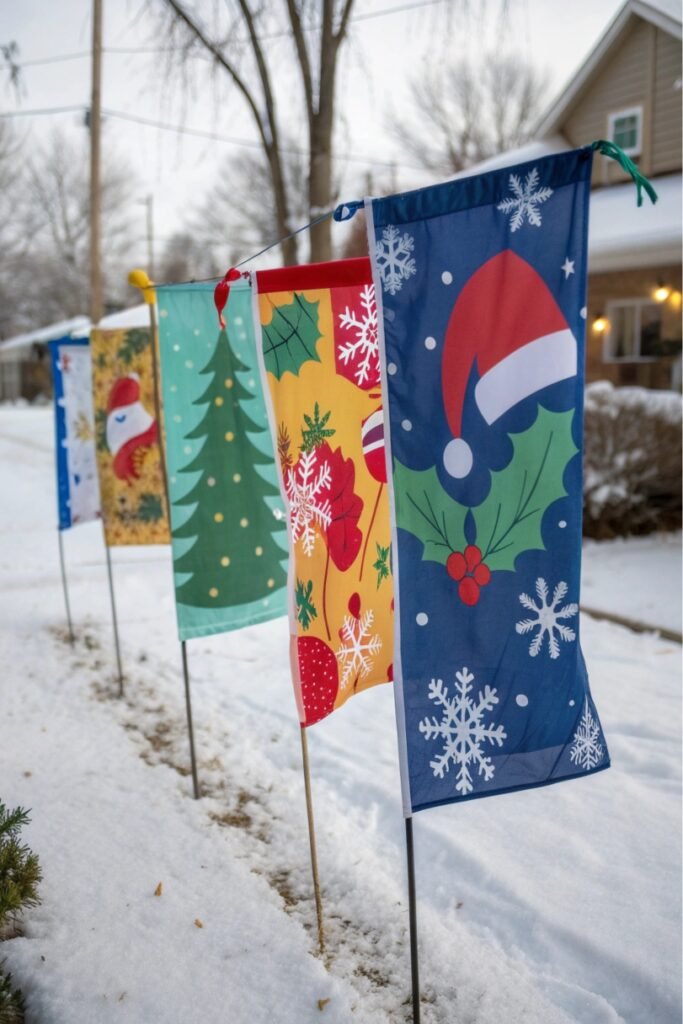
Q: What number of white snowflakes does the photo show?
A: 8